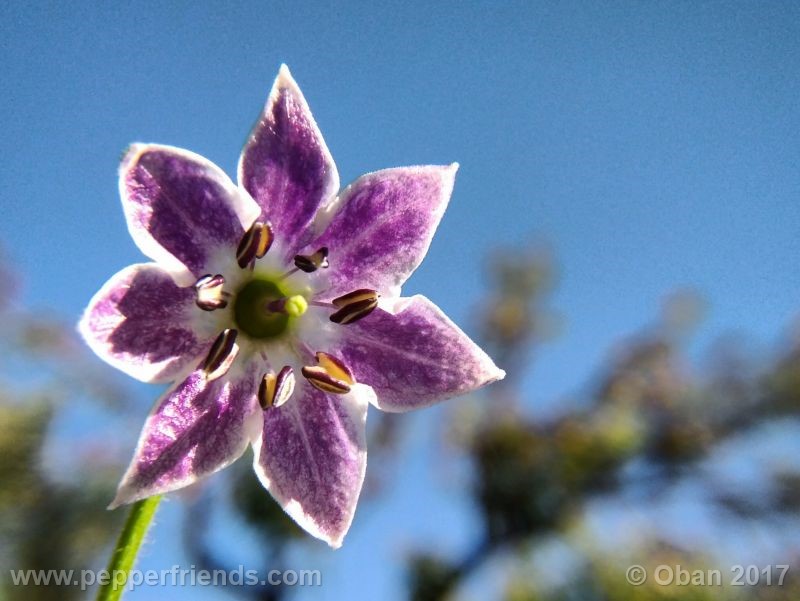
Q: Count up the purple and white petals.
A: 7